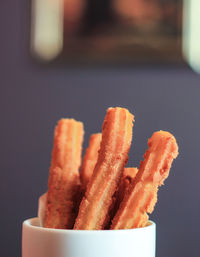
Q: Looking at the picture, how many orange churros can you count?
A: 5